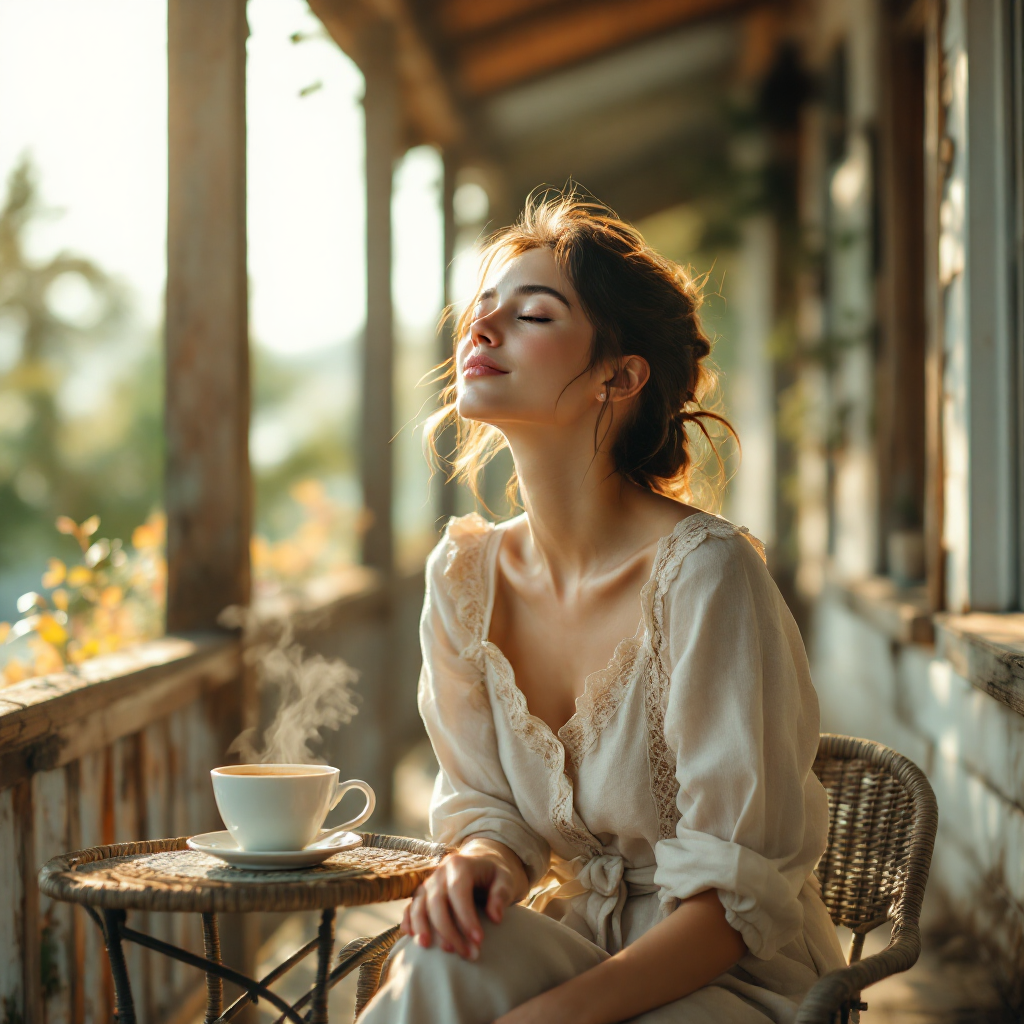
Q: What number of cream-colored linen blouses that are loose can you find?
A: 1